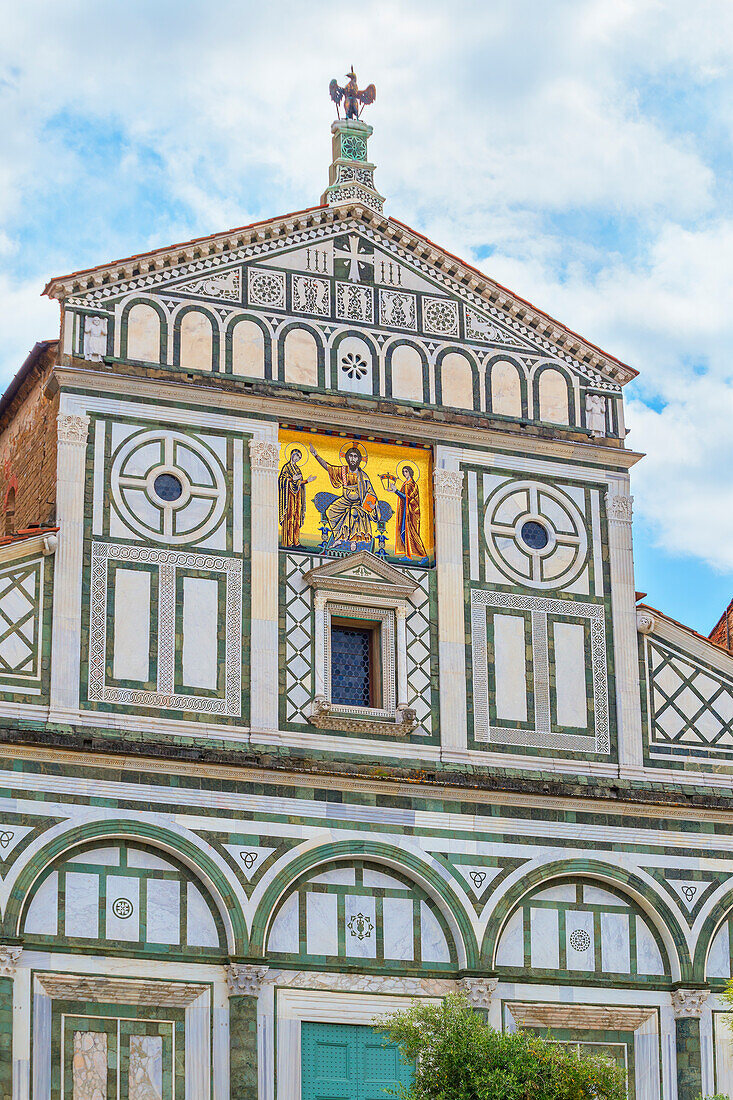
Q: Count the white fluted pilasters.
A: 4